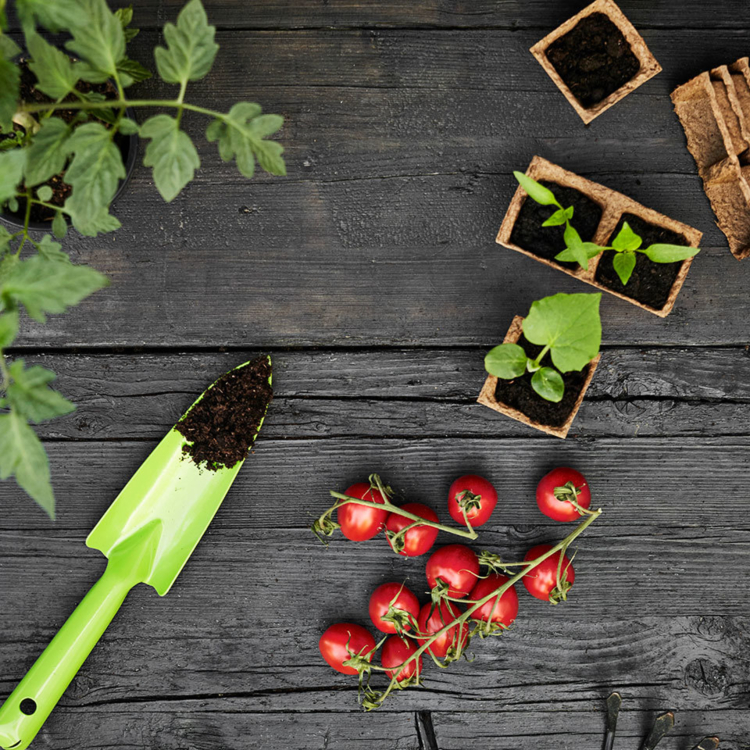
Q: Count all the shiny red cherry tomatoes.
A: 11